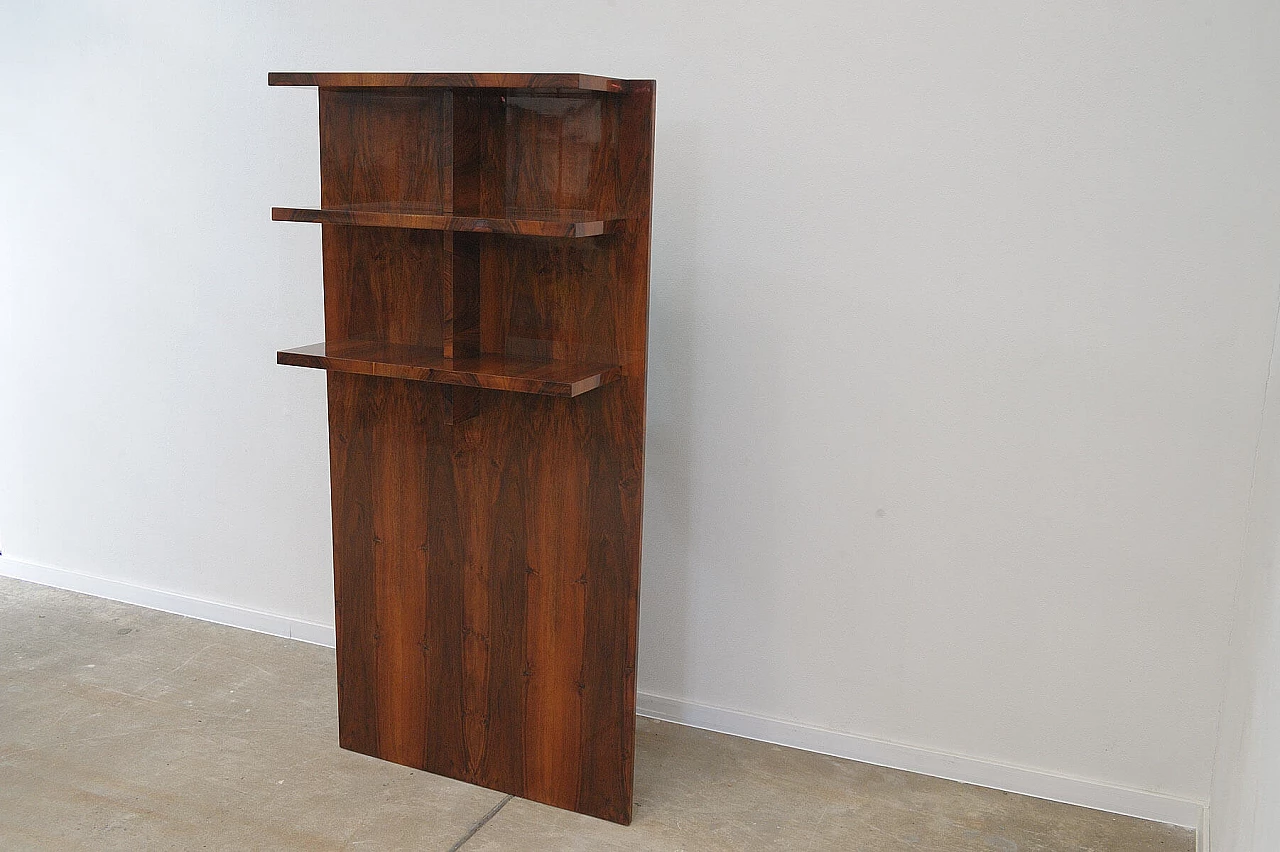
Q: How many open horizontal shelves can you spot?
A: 3